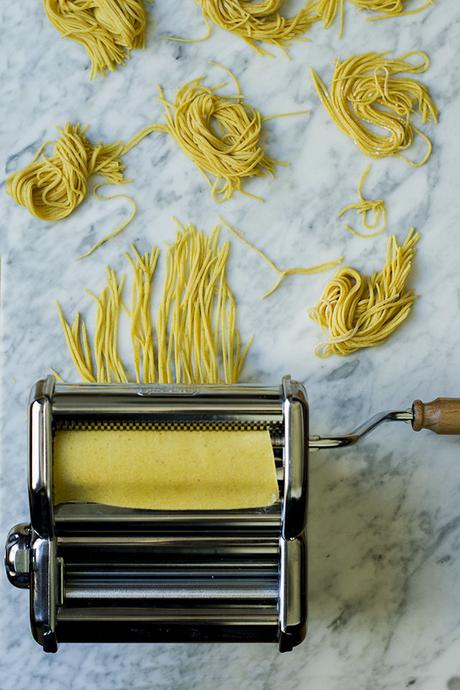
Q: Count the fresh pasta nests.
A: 7